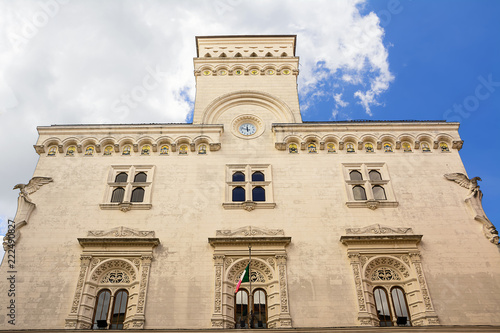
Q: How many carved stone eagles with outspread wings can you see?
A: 2